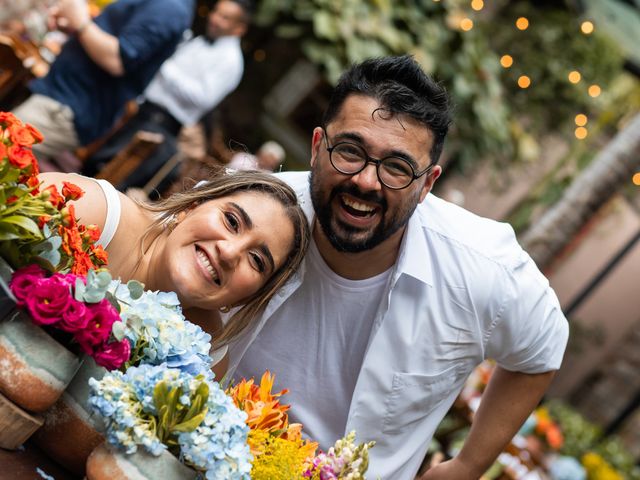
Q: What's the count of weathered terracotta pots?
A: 3